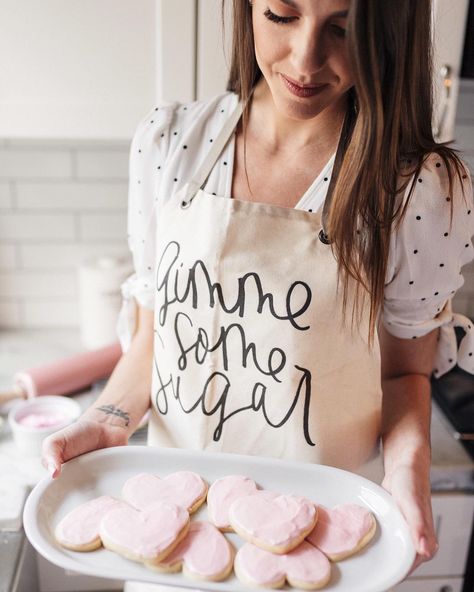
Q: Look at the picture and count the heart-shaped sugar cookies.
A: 8